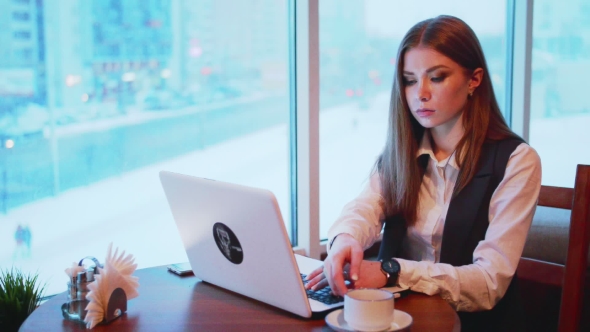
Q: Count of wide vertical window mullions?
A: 2